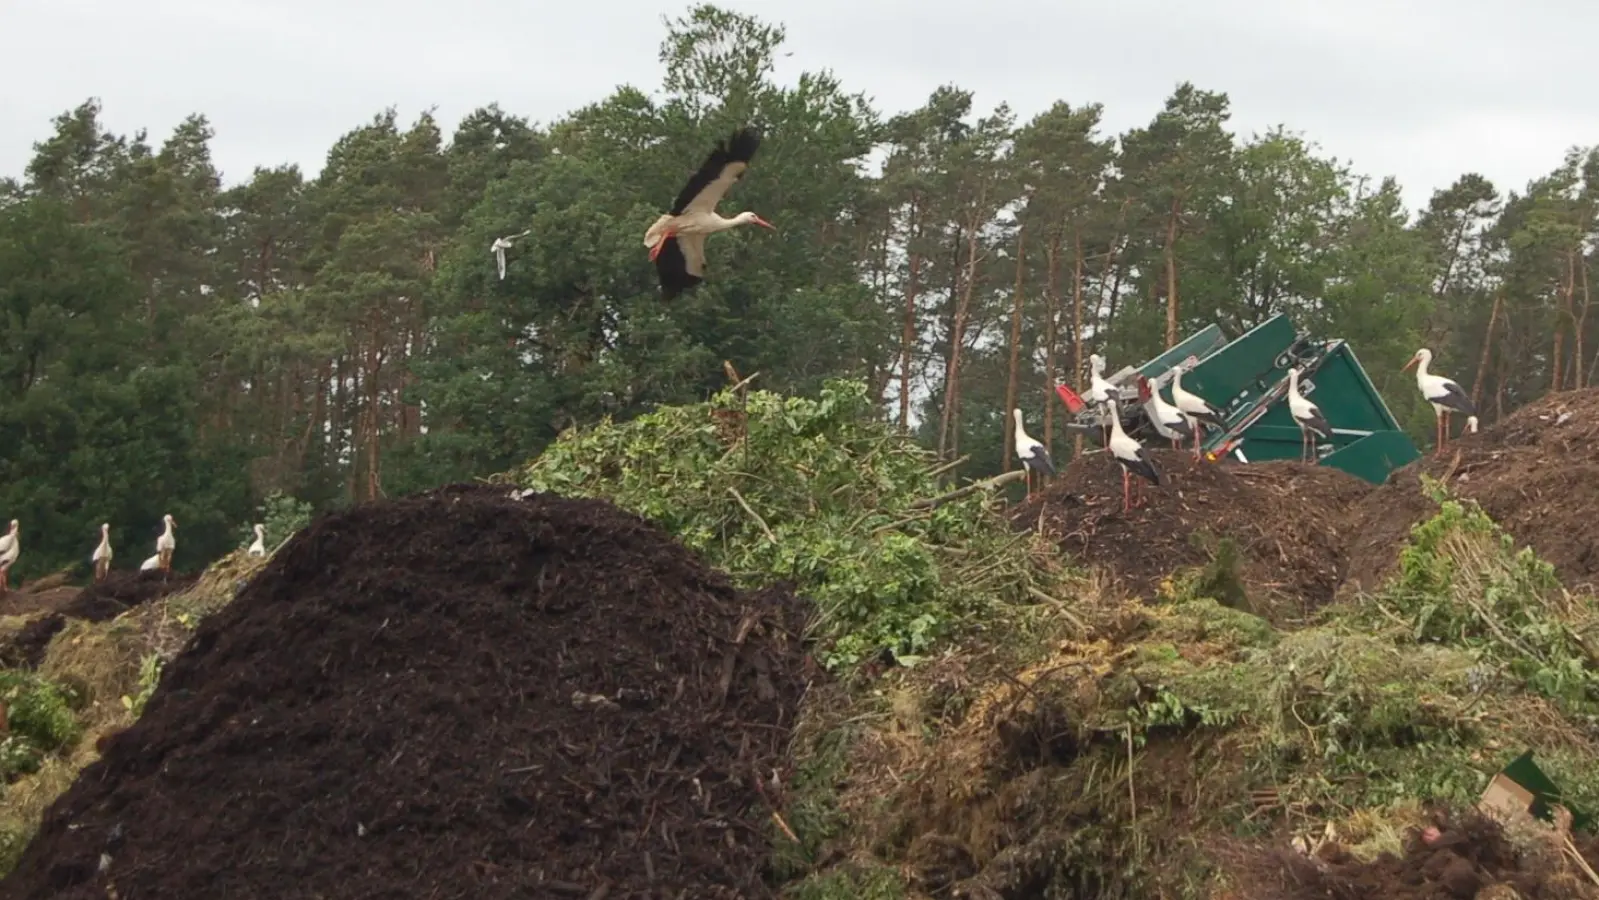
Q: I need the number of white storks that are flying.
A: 1